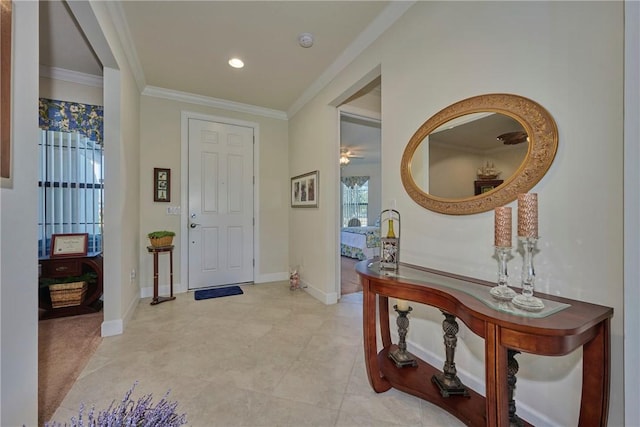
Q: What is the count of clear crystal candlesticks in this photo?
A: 2